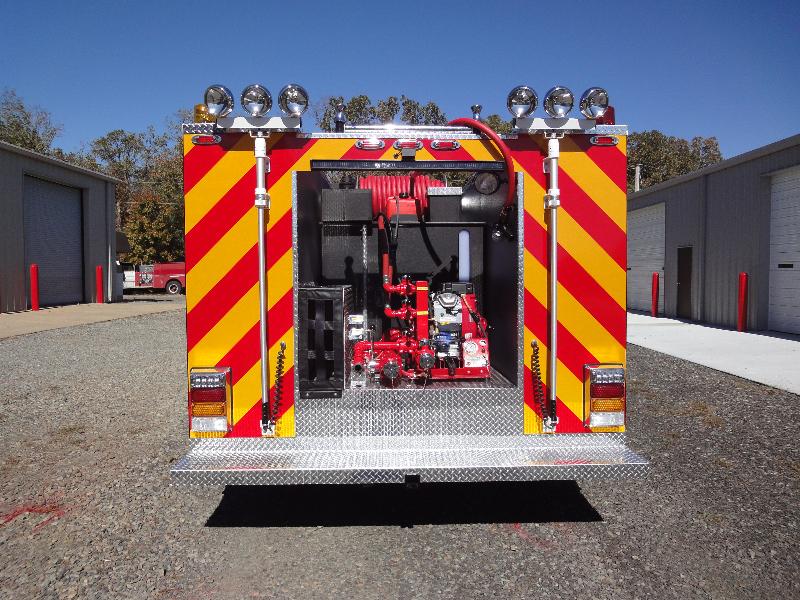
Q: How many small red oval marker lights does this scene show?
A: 5